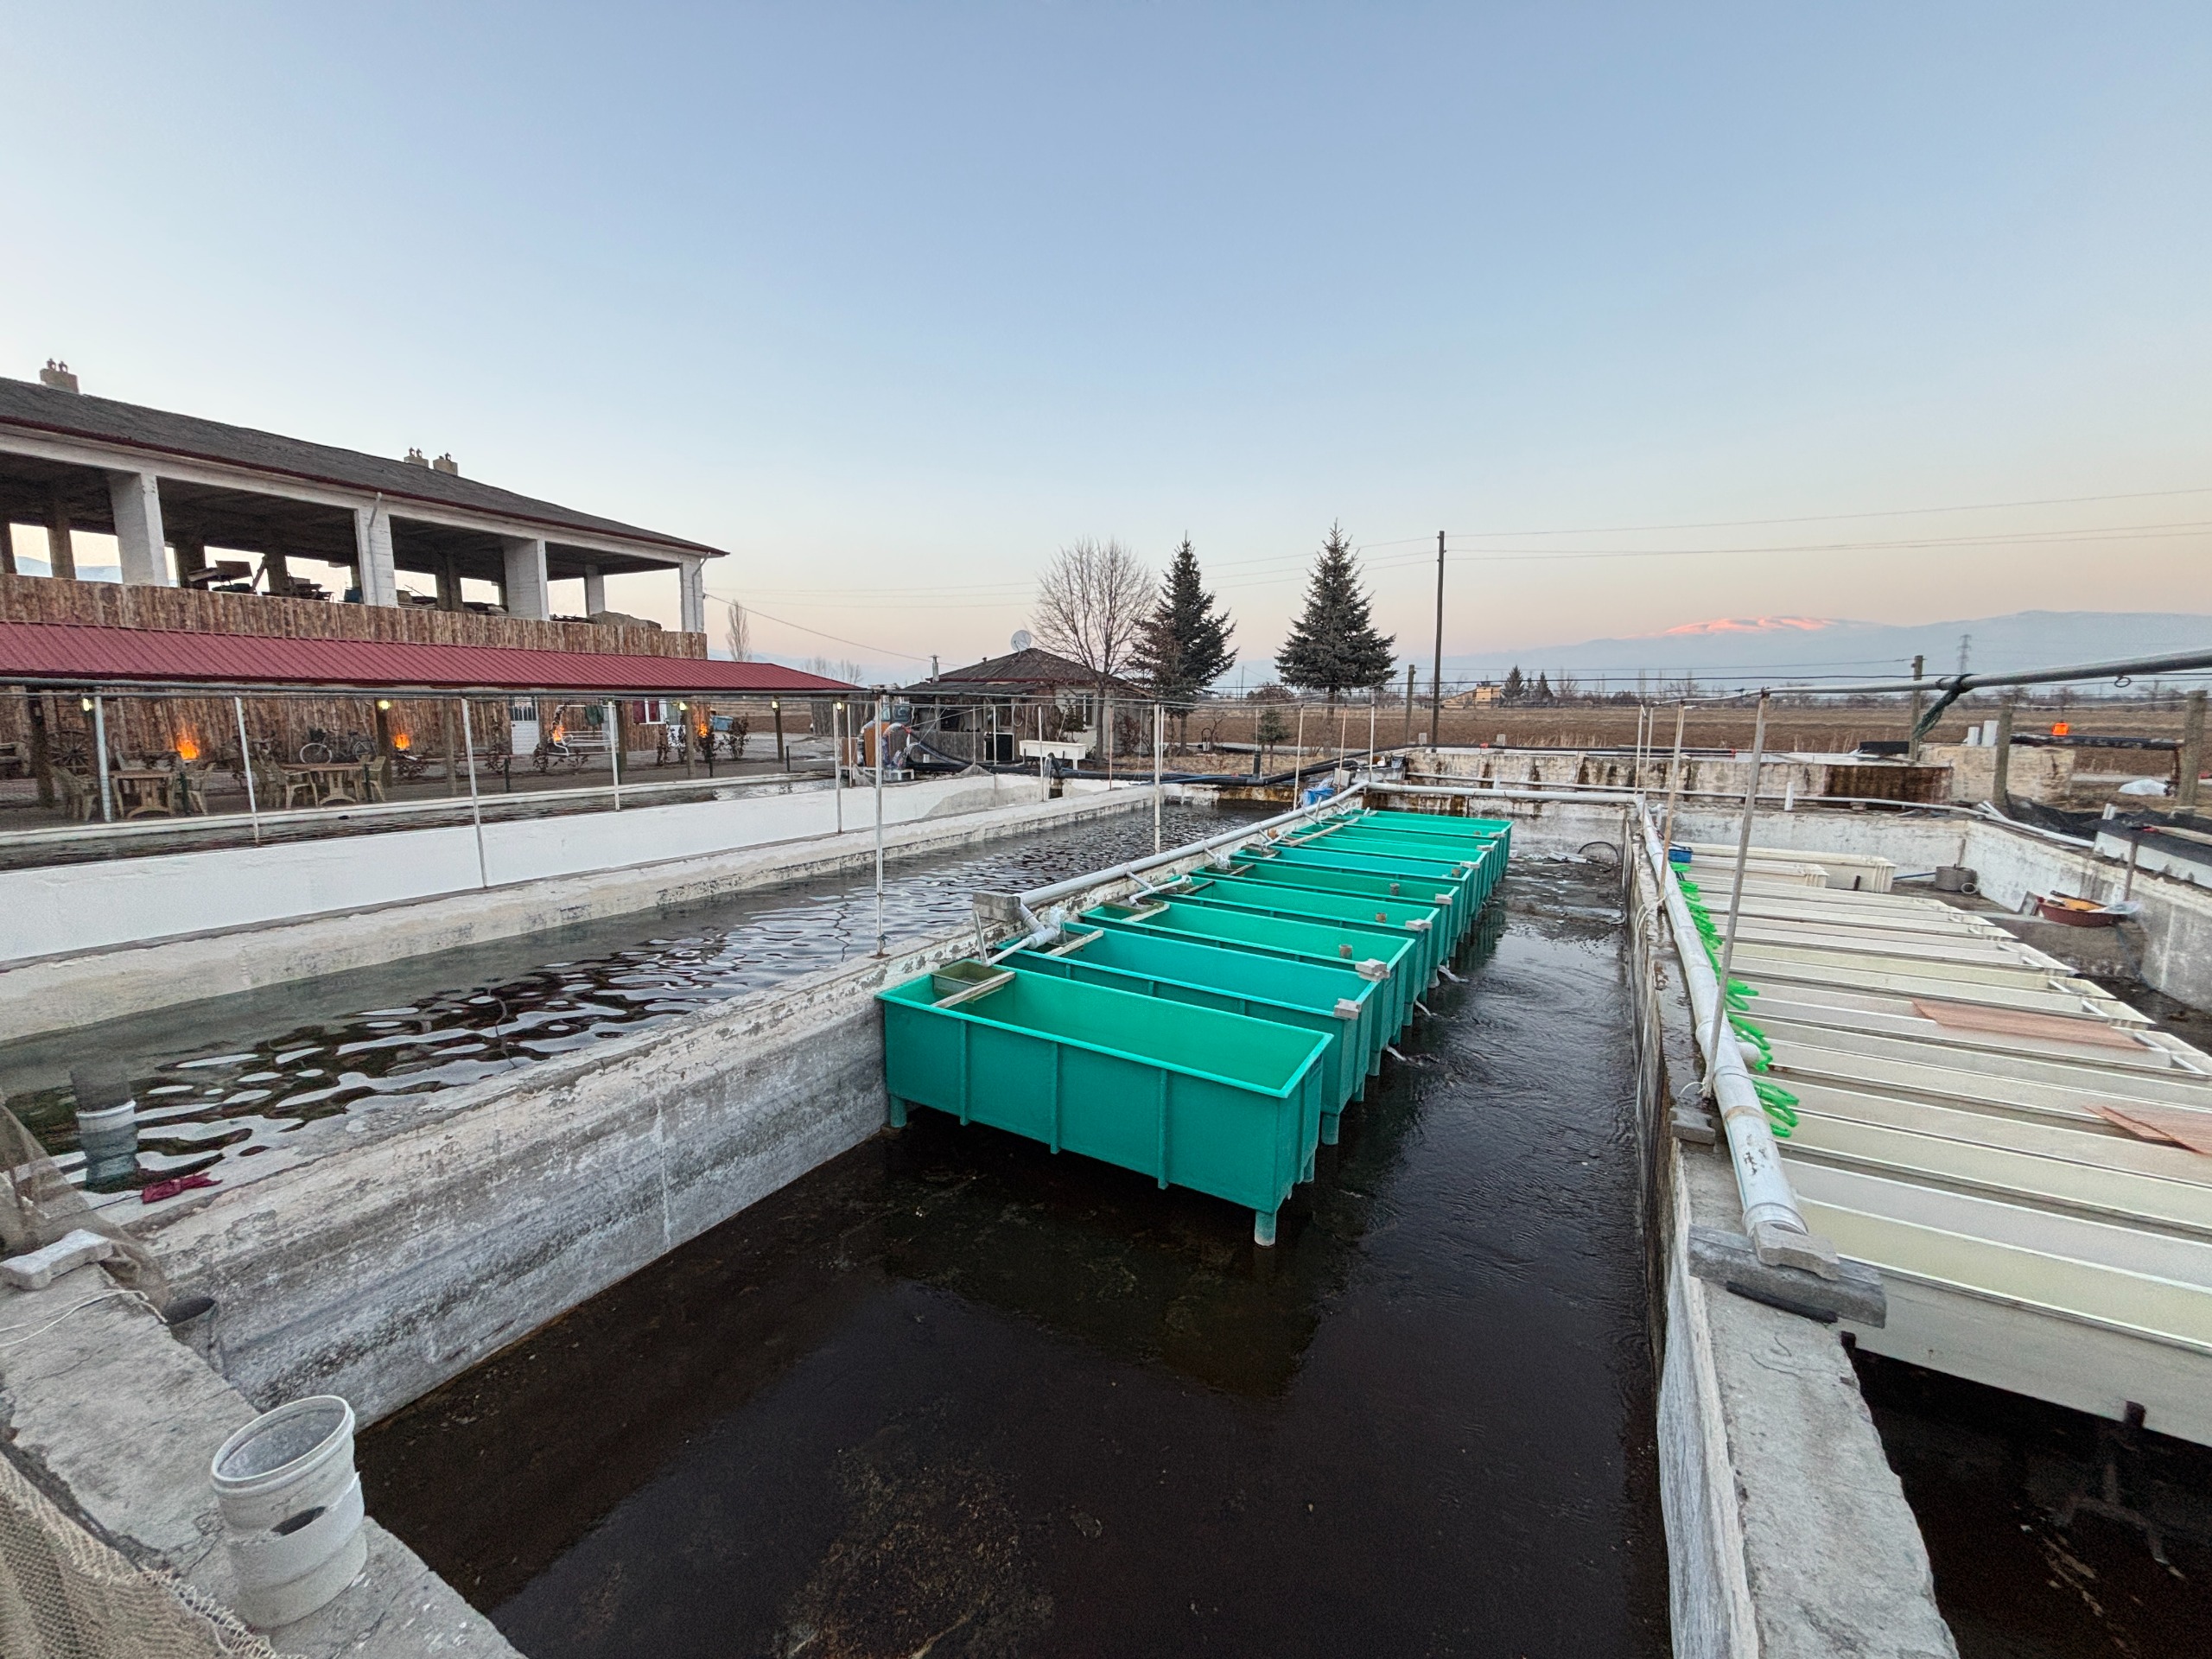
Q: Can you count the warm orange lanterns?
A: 4